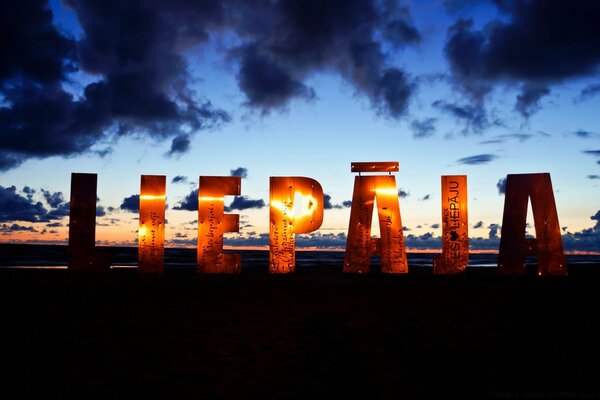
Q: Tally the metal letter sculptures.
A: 7